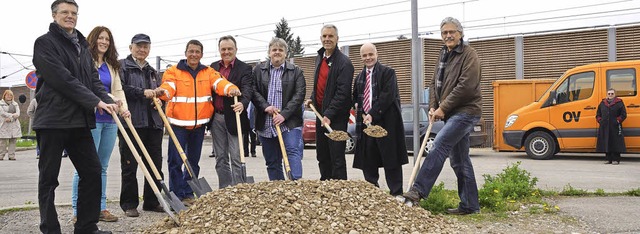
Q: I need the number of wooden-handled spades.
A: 8